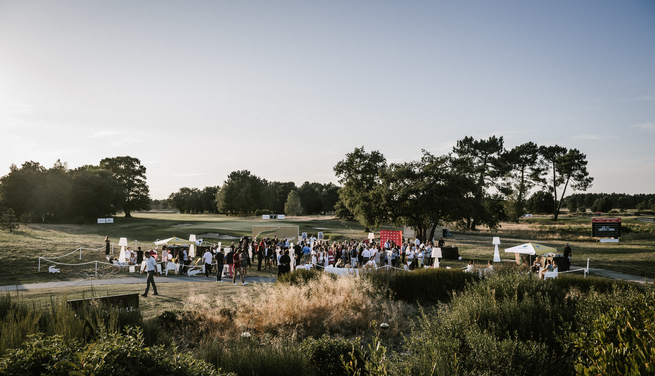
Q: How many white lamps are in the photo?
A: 5